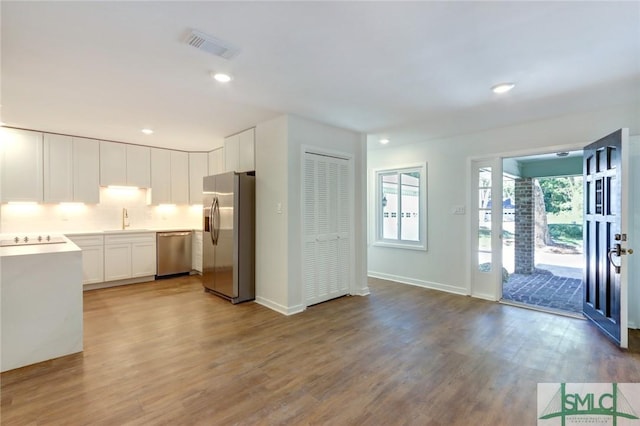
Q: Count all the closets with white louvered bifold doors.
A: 1